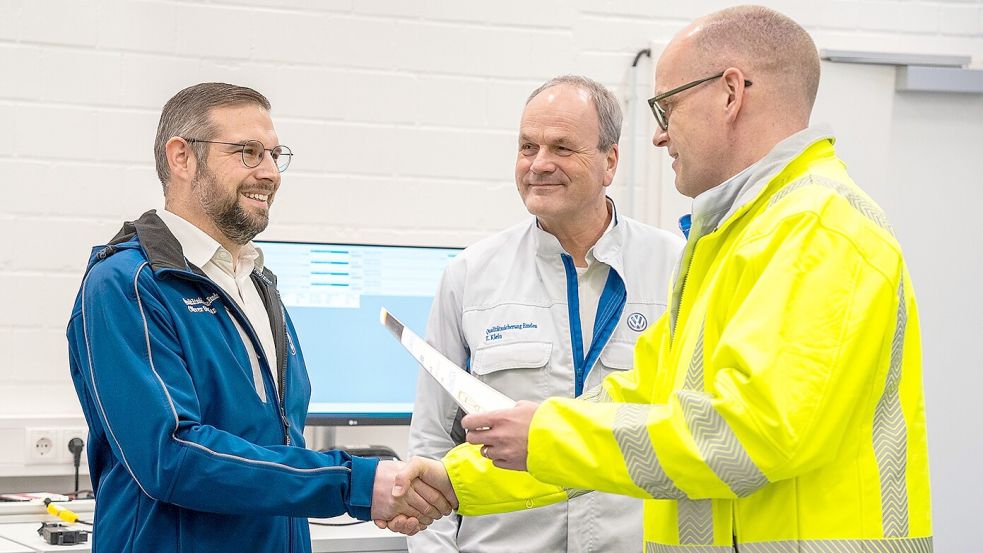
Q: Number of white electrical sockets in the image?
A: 2